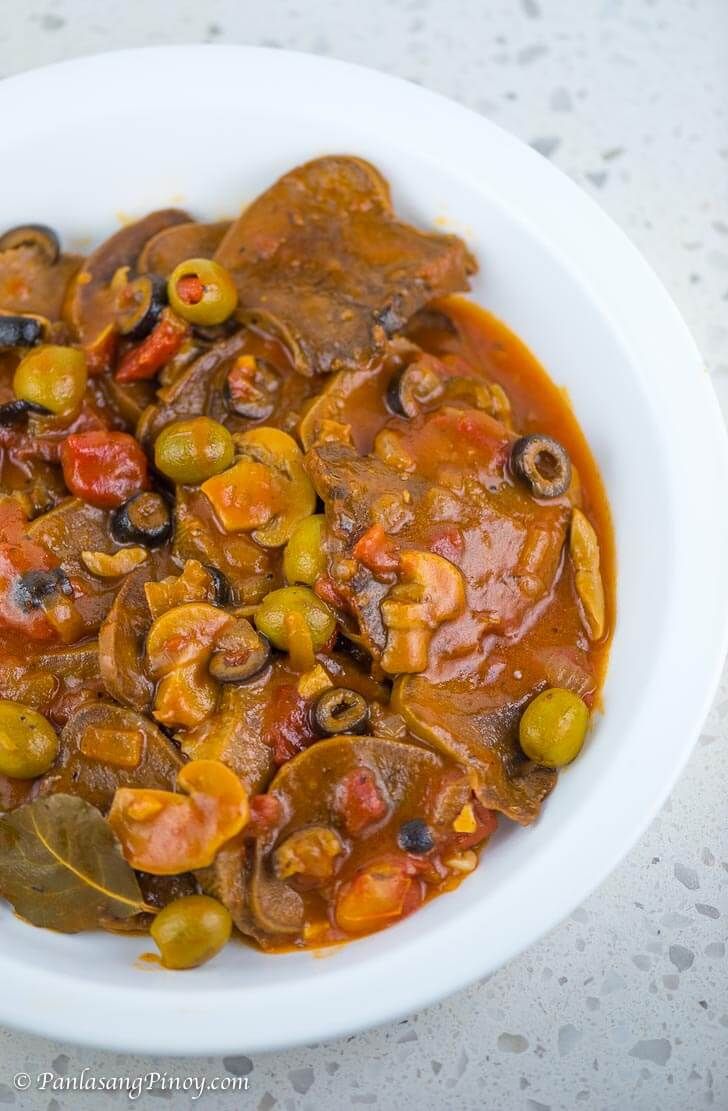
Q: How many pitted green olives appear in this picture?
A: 8